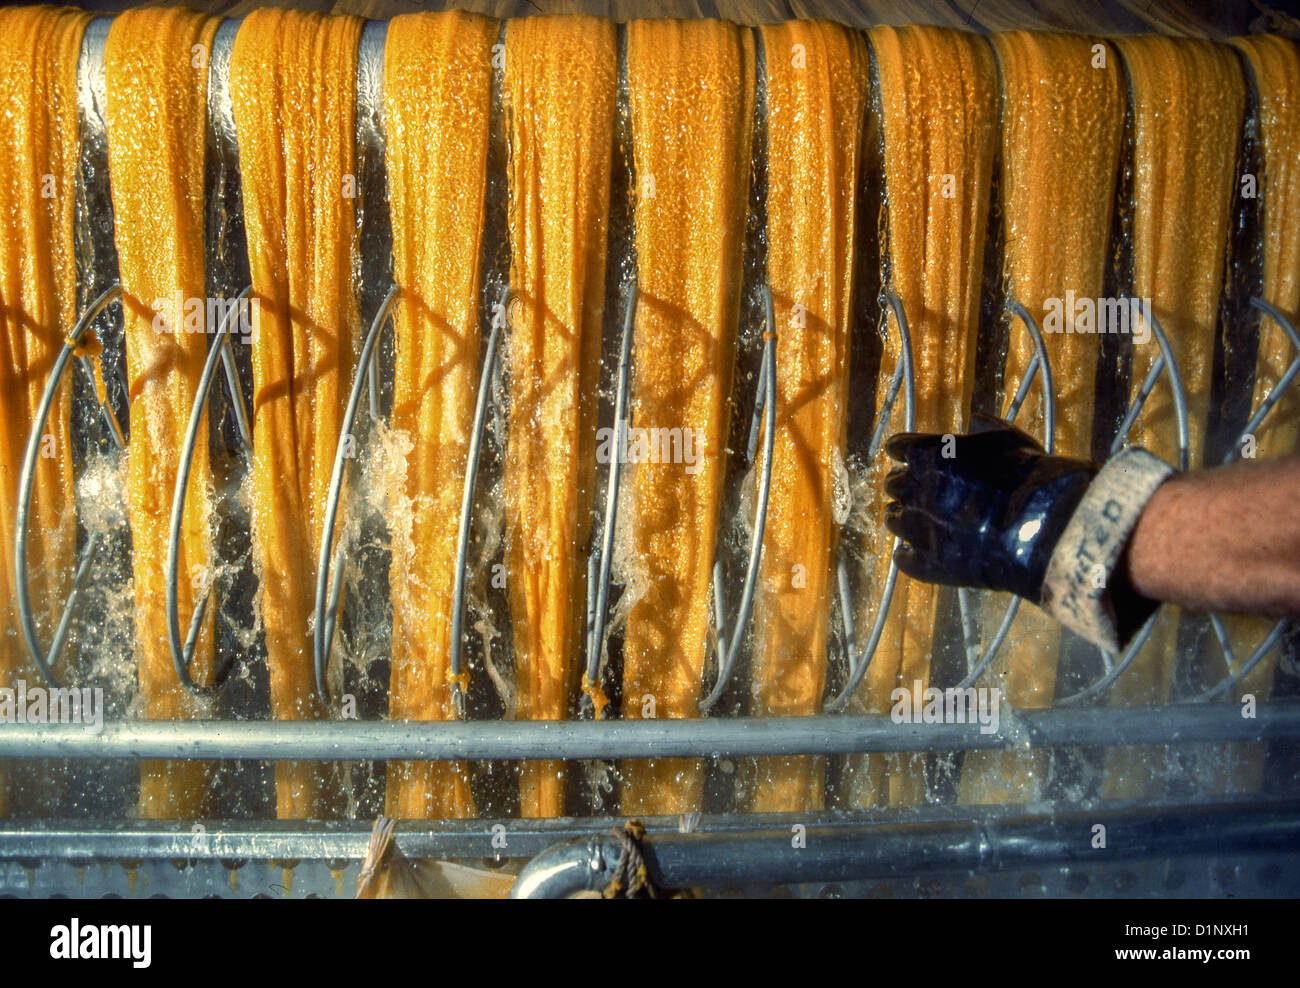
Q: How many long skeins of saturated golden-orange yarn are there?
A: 11